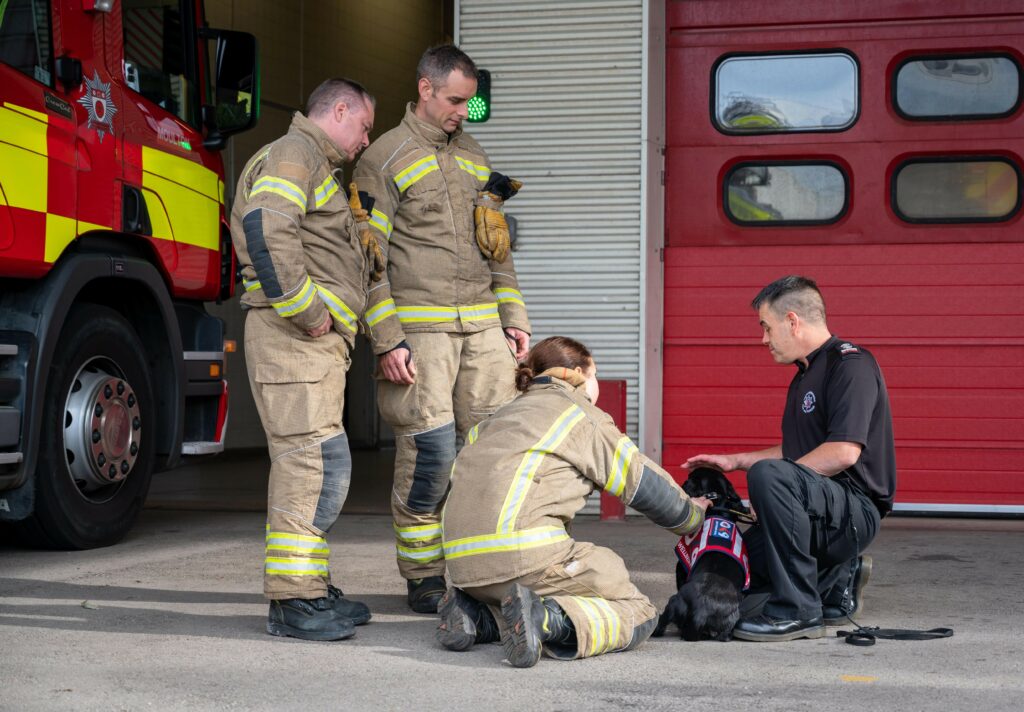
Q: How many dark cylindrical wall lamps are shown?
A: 0